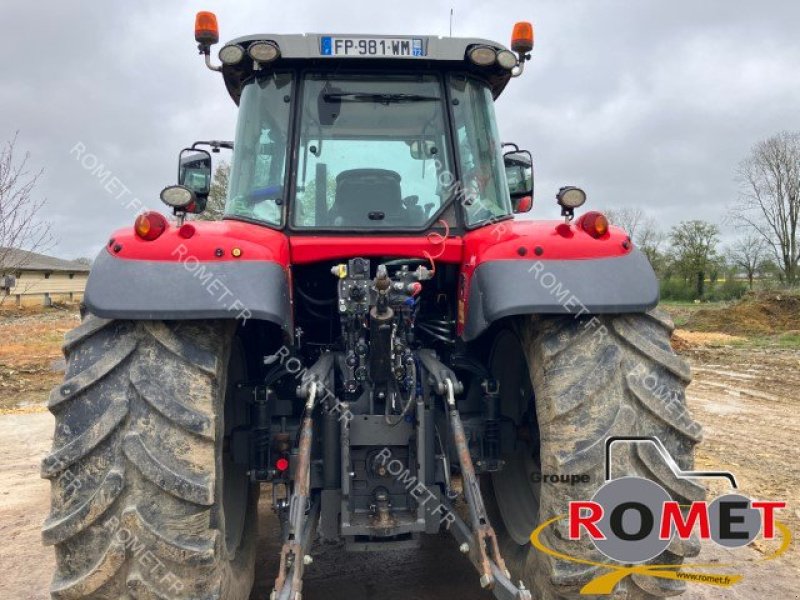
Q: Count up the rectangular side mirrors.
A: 2